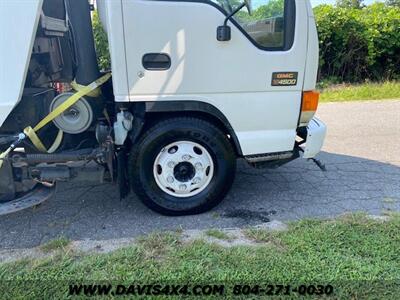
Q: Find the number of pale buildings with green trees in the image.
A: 0